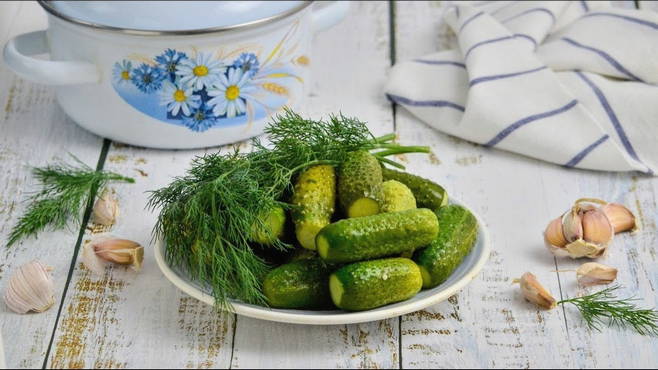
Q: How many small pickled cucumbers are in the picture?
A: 9